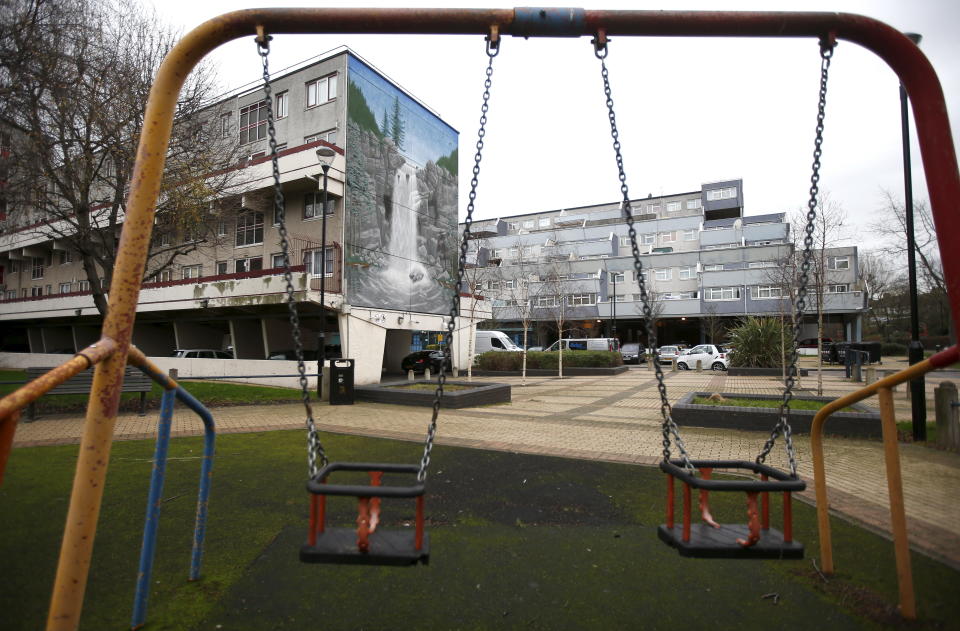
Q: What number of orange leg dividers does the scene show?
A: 4